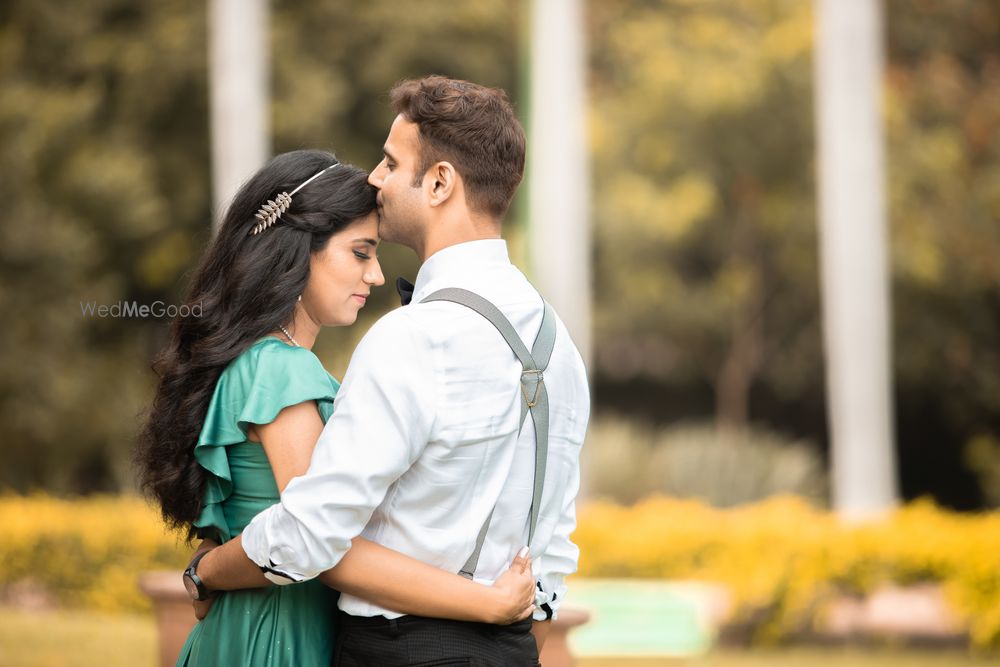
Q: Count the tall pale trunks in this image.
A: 3